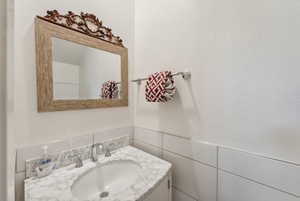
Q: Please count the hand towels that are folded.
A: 1